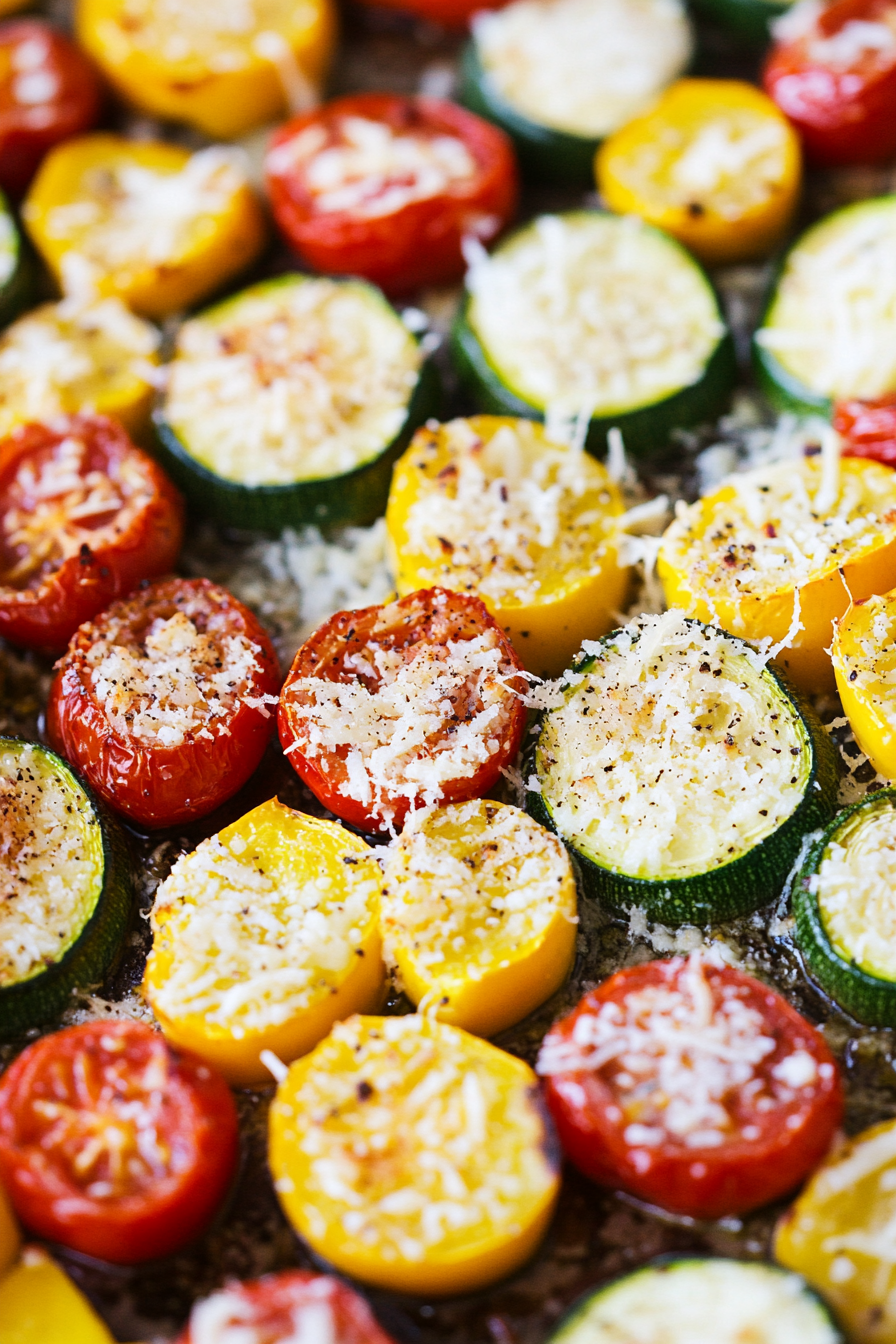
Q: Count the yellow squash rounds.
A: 12